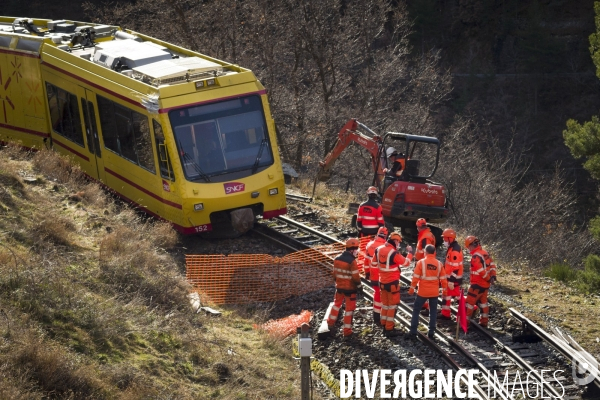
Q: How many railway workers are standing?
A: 8